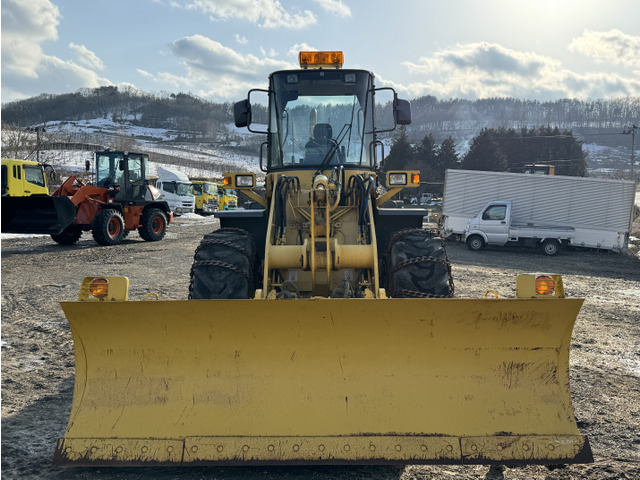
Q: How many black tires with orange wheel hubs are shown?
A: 2